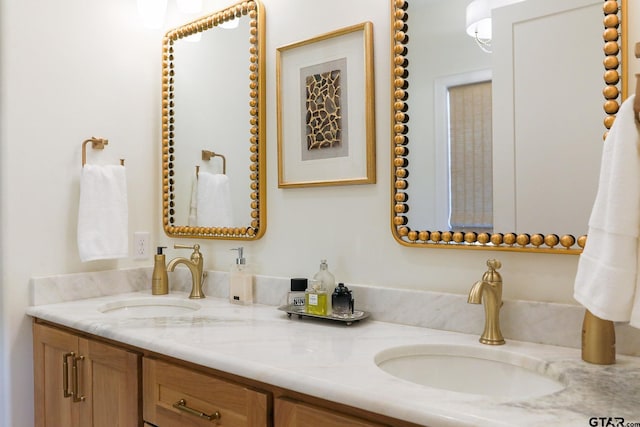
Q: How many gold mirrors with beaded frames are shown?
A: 2